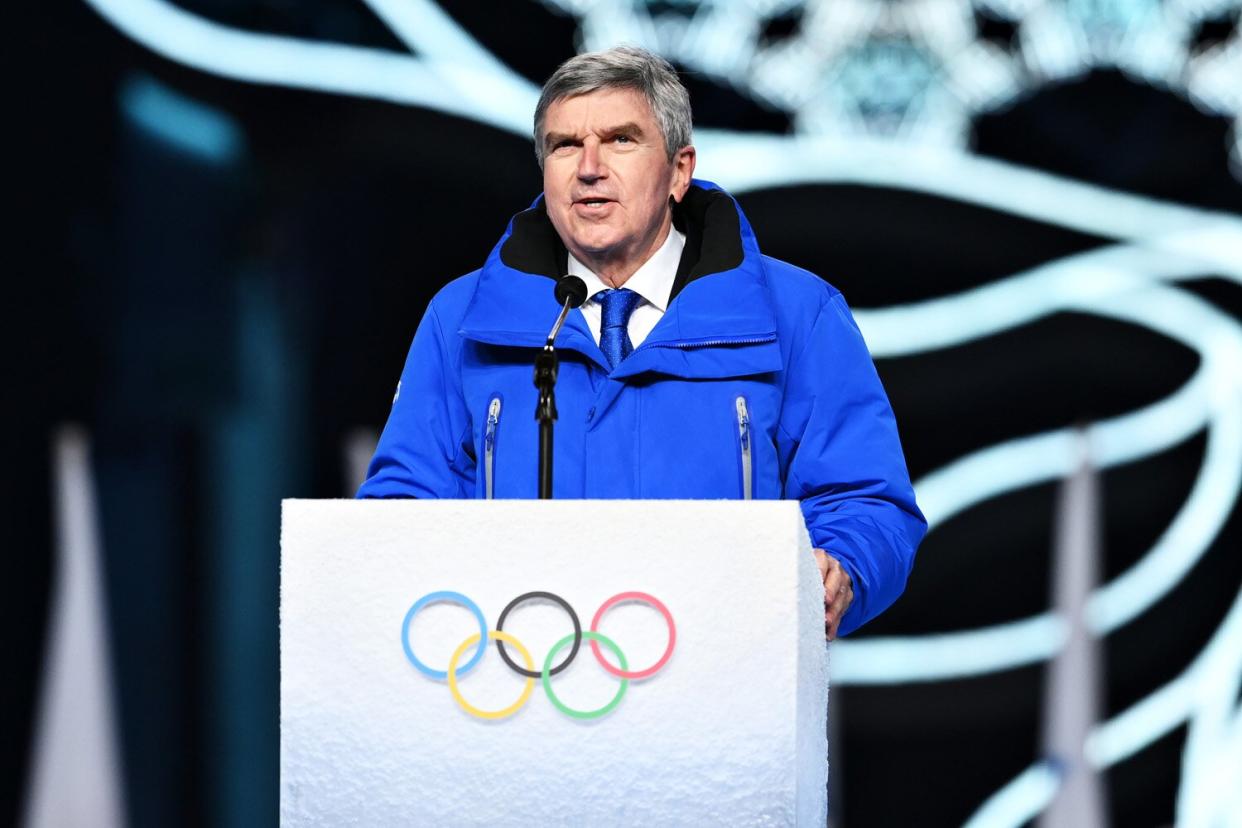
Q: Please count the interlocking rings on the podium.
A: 5